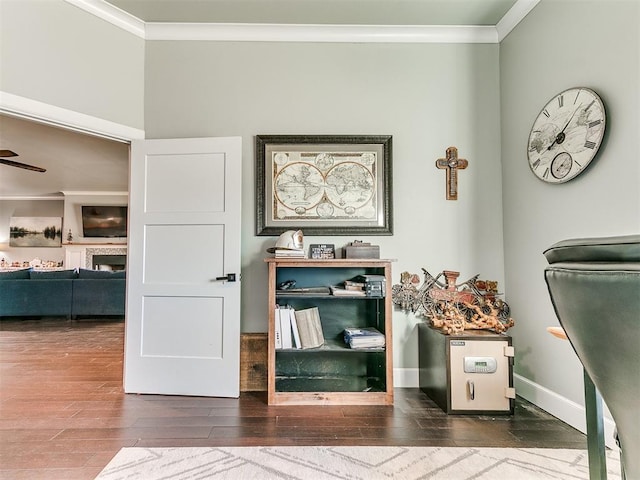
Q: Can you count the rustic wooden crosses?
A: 1